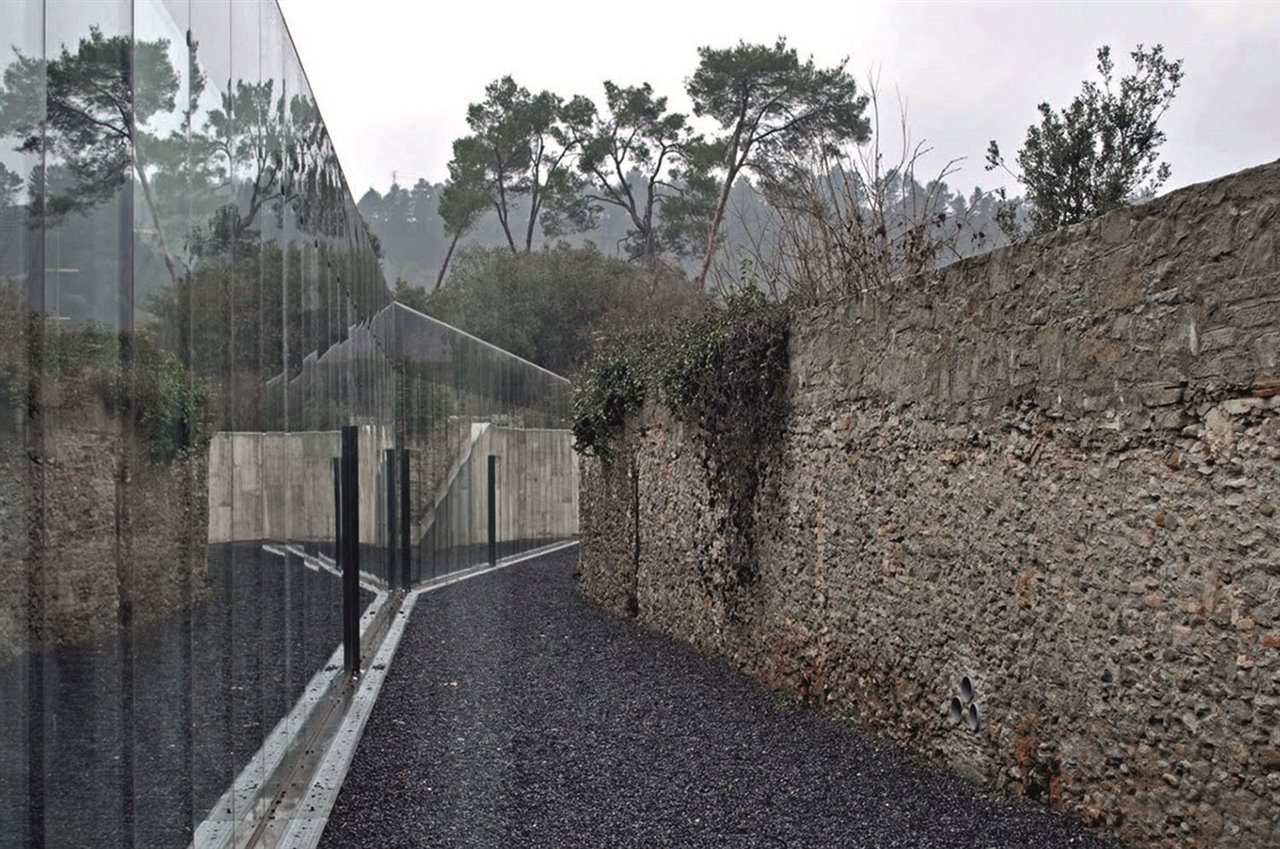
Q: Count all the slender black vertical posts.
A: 5